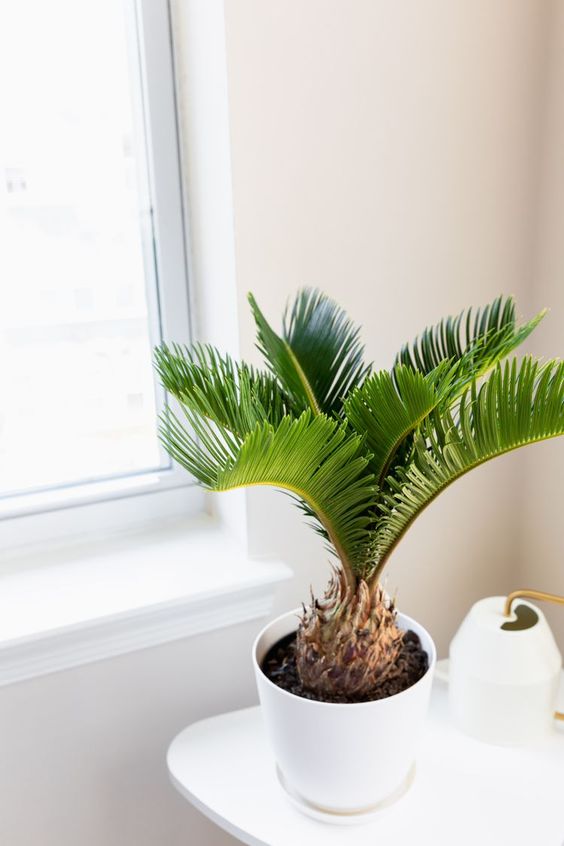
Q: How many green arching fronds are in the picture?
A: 6